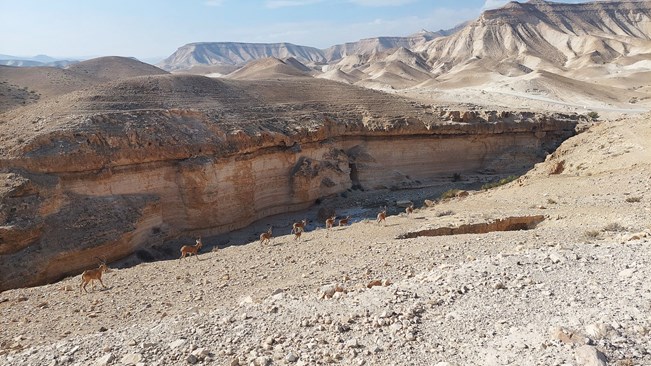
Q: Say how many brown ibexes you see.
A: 9